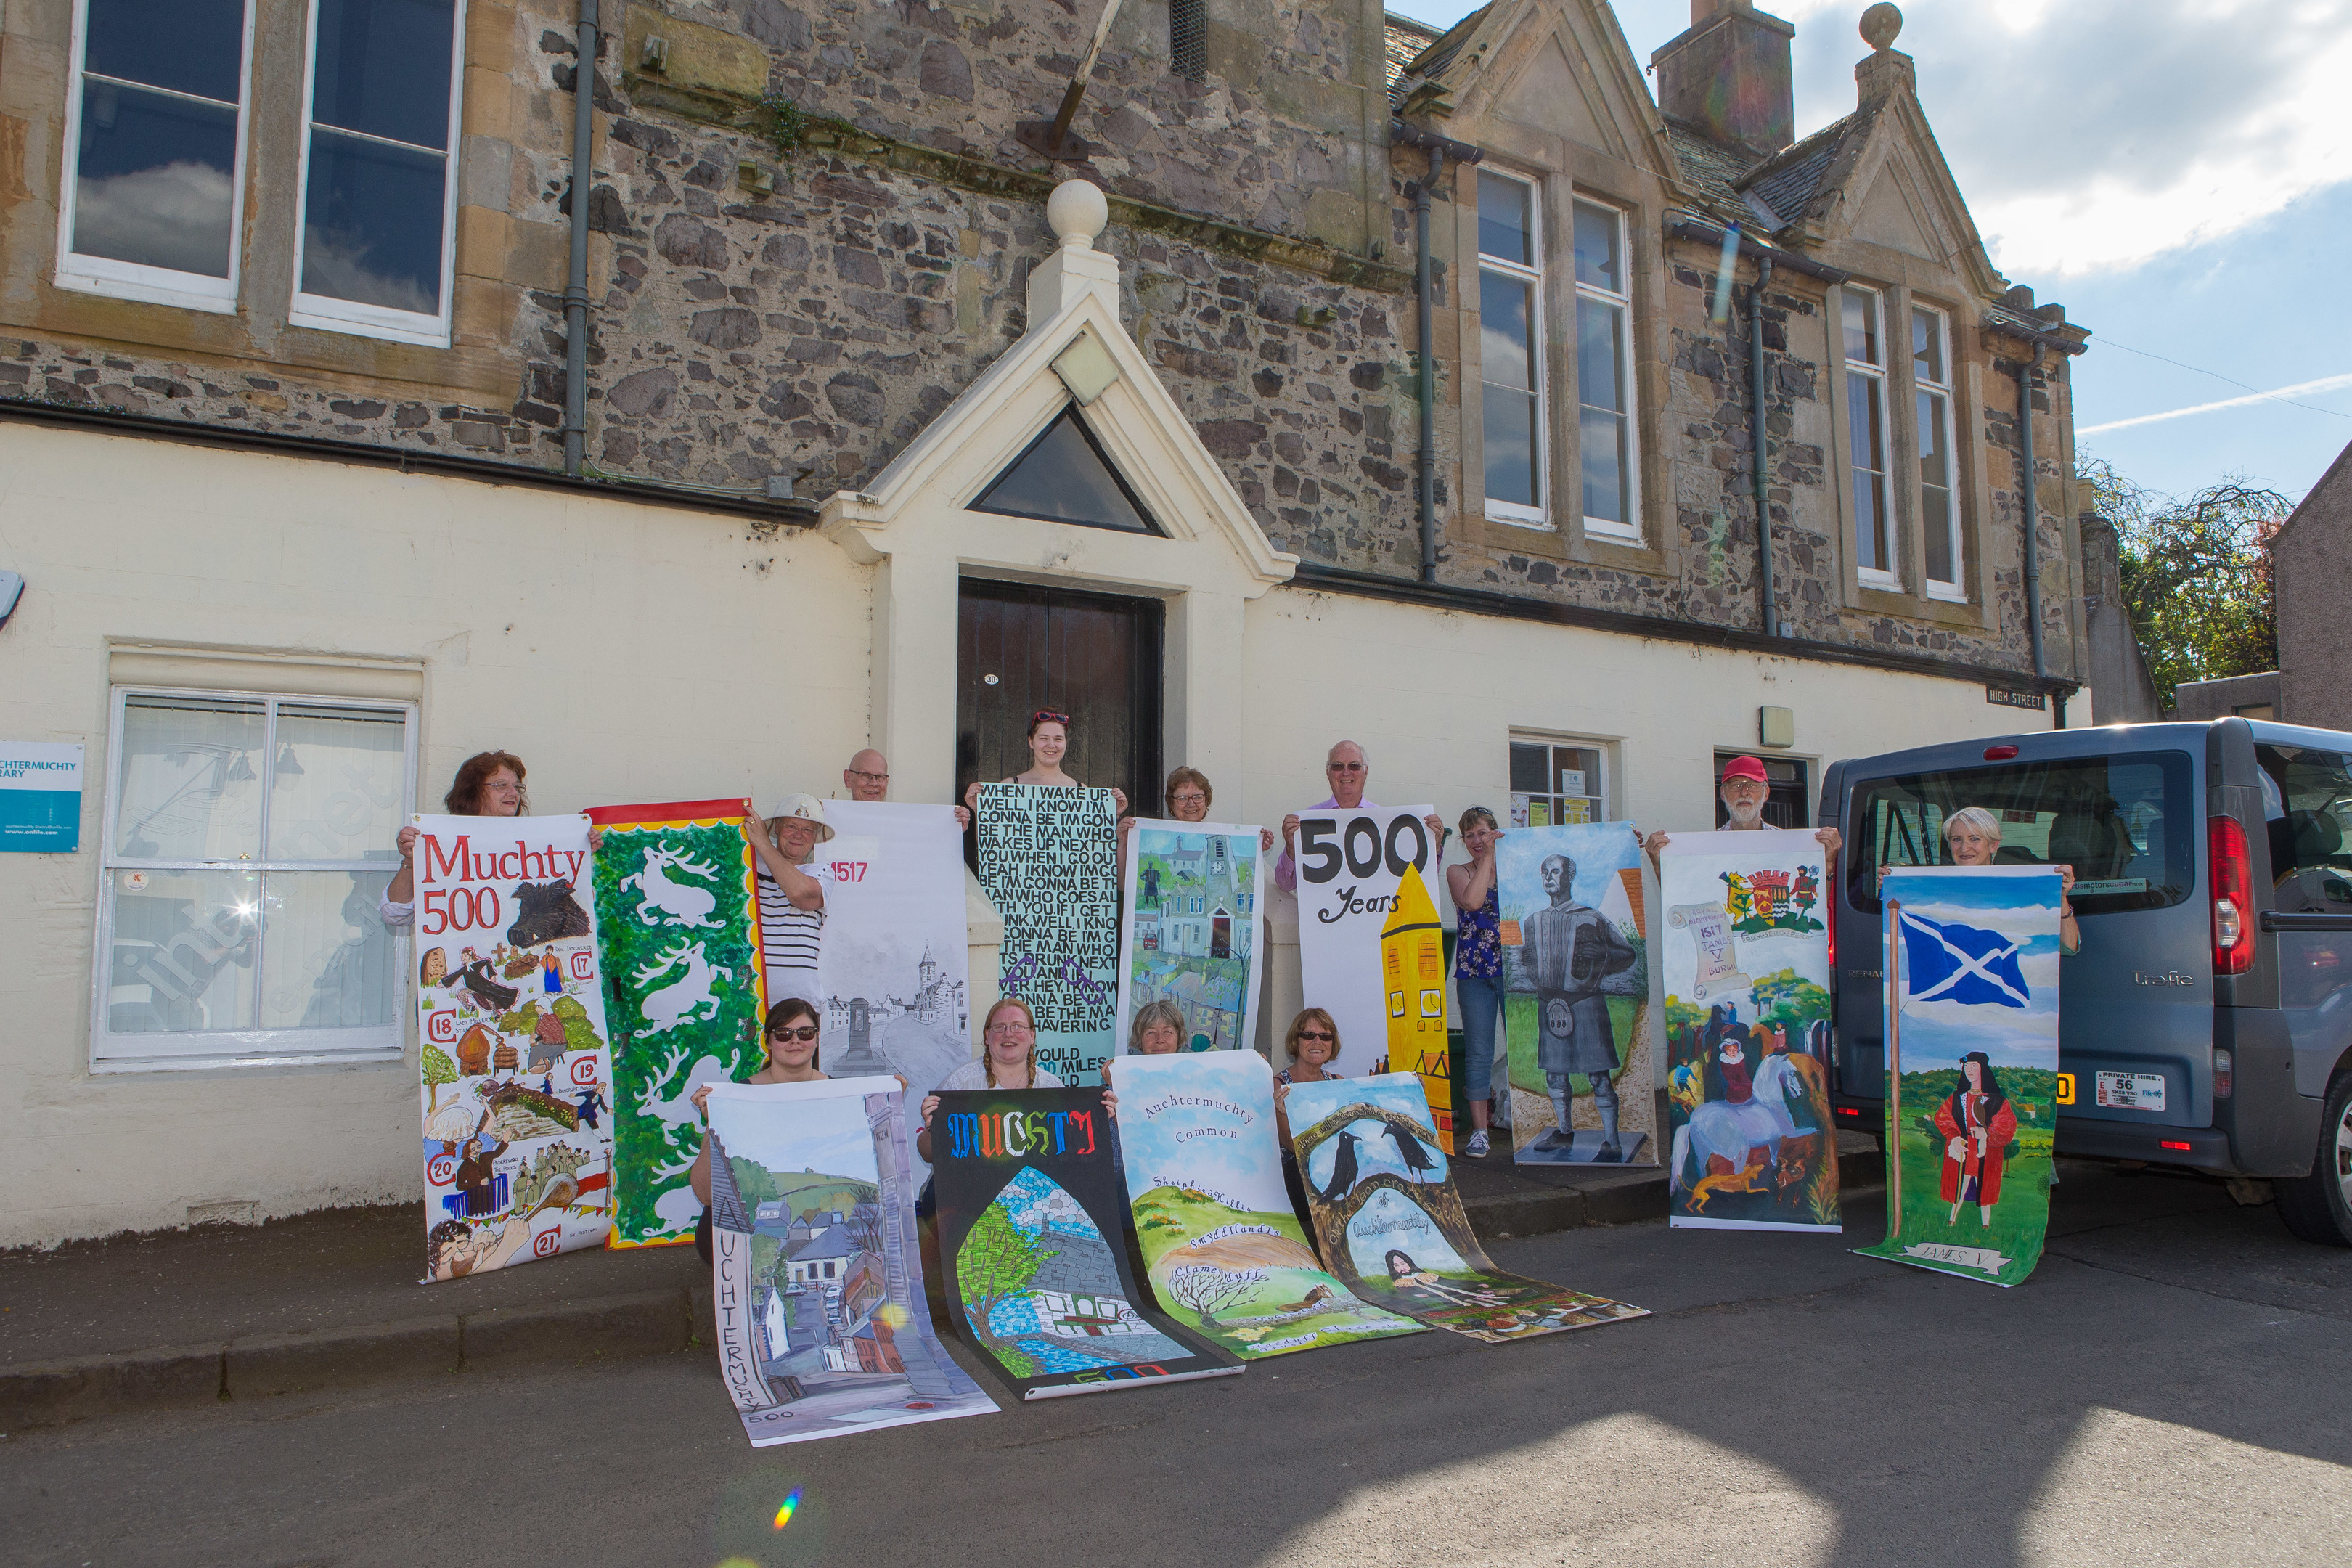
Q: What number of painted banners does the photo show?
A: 13